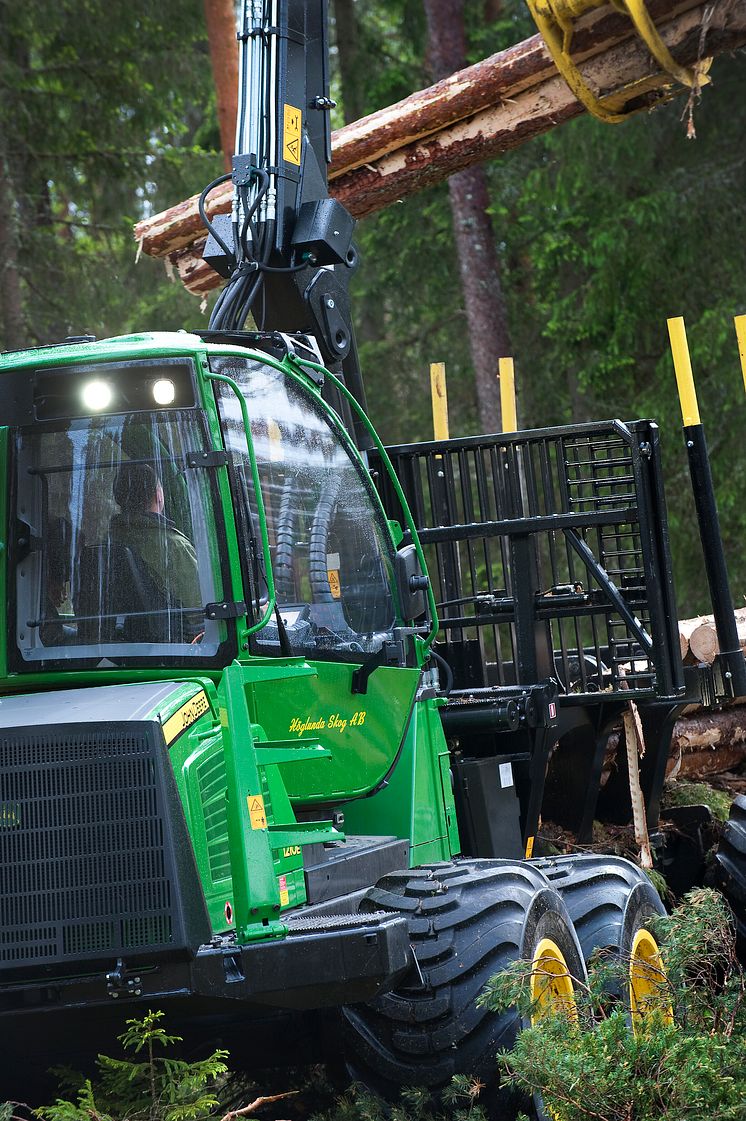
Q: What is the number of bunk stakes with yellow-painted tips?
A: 4